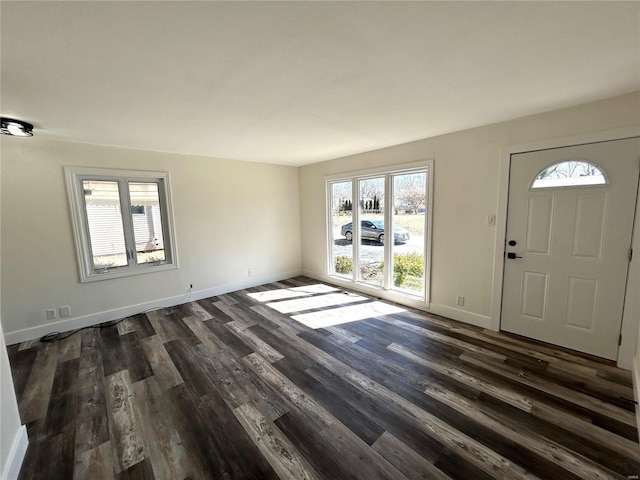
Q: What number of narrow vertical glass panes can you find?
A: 5